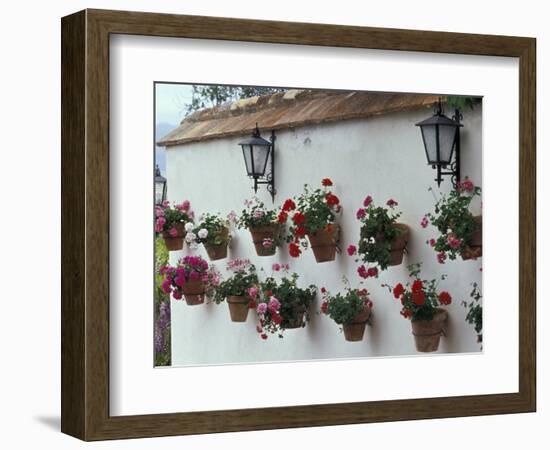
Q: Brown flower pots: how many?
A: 11